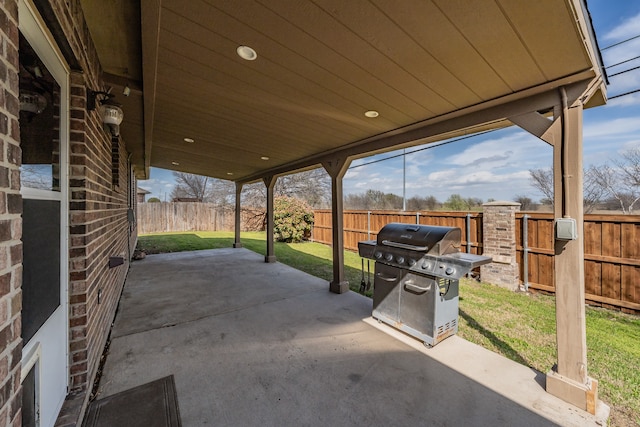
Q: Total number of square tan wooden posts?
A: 4